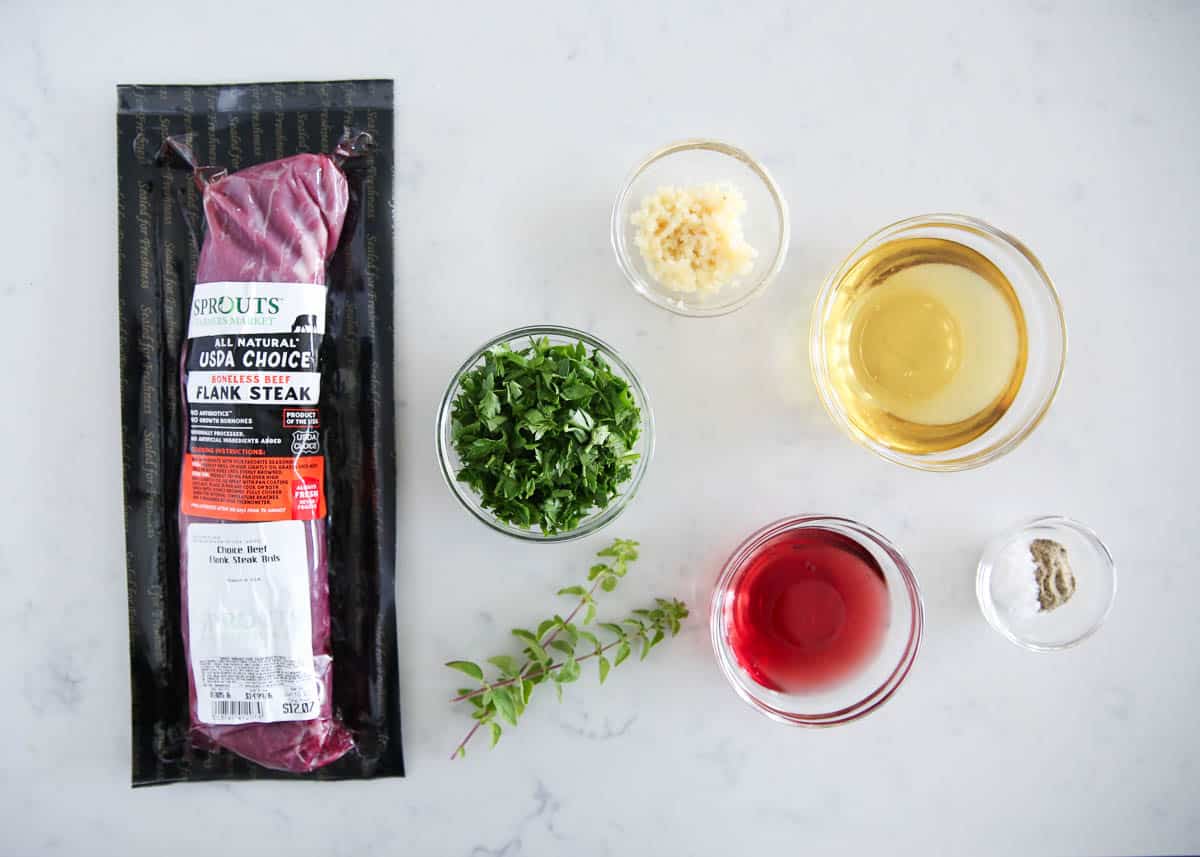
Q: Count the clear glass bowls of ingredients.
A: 5